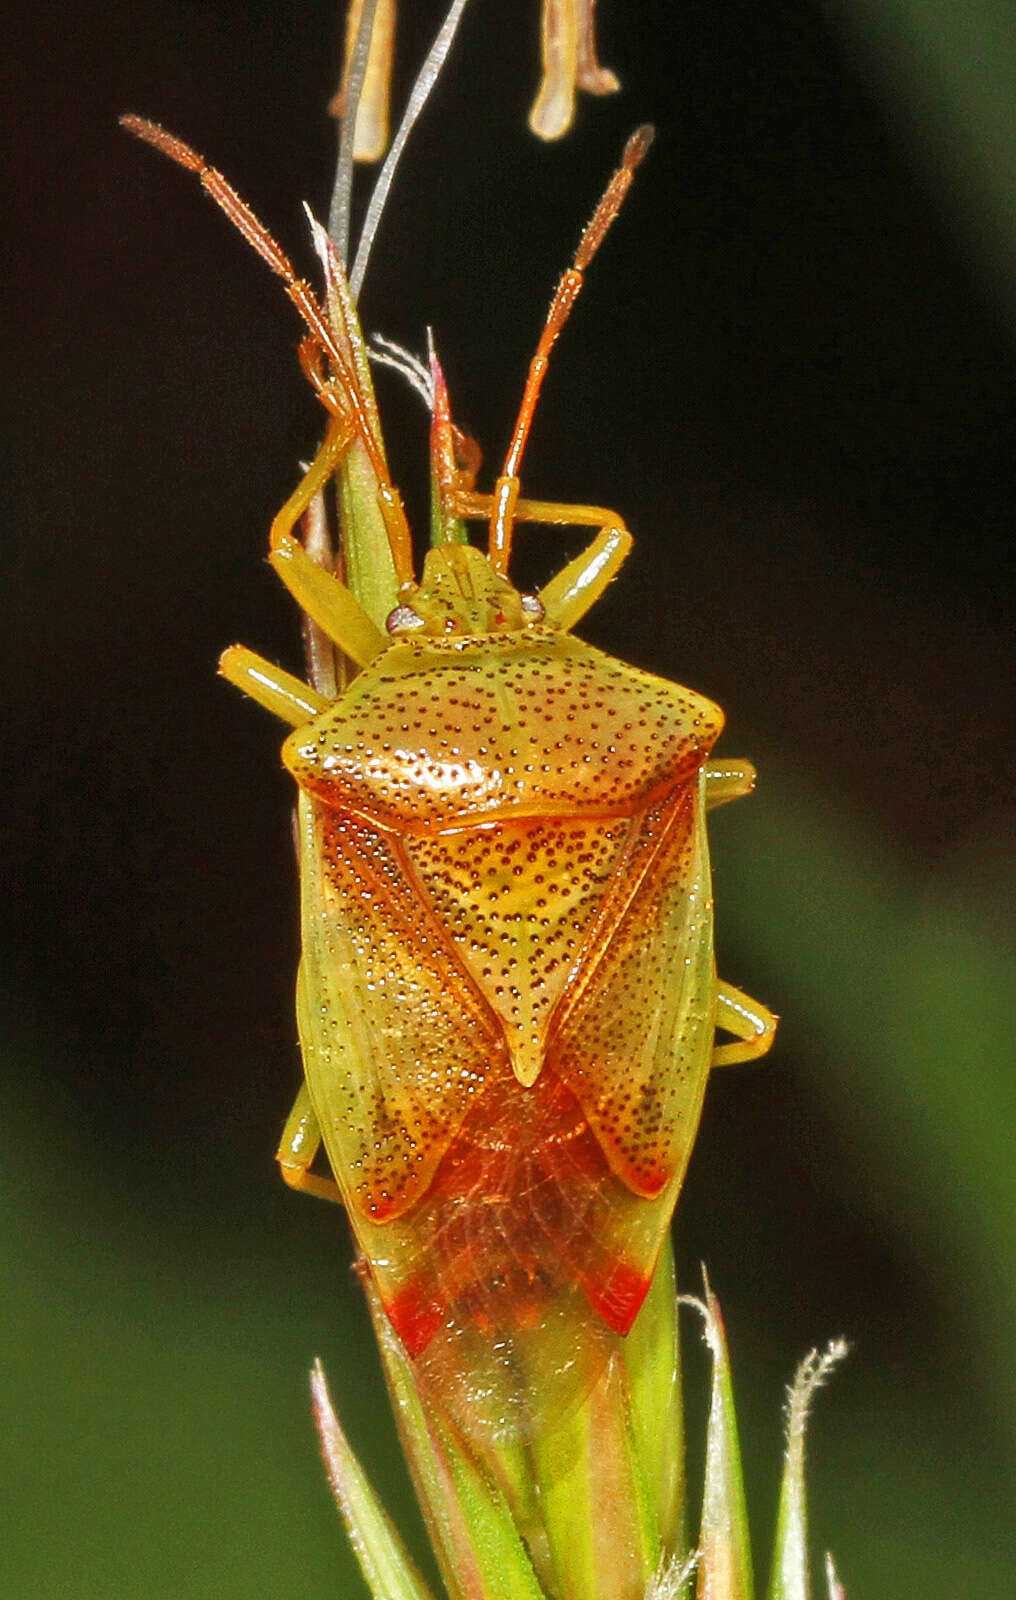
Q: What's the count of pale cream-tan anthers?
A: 2